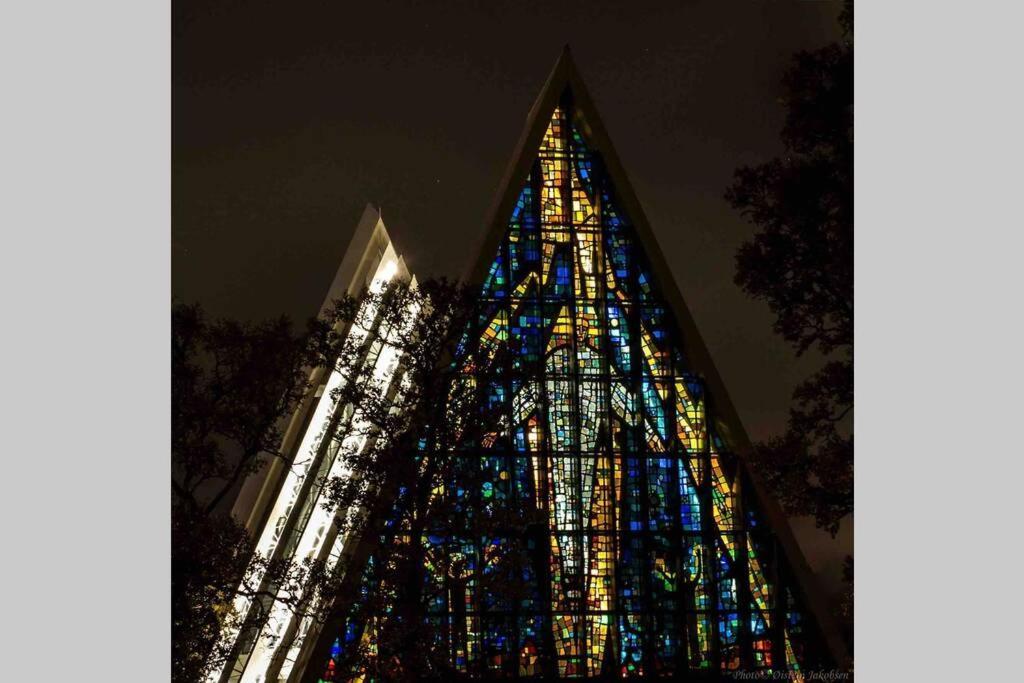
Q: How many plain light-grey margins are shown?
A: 2